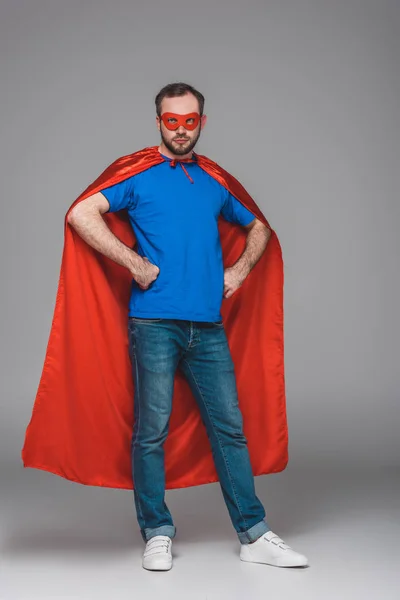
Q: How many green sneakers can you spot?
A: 0